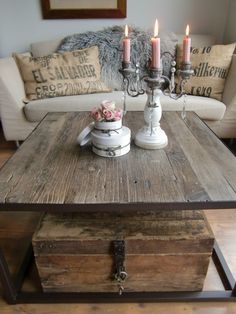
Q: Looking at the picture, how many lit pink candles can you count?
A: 3